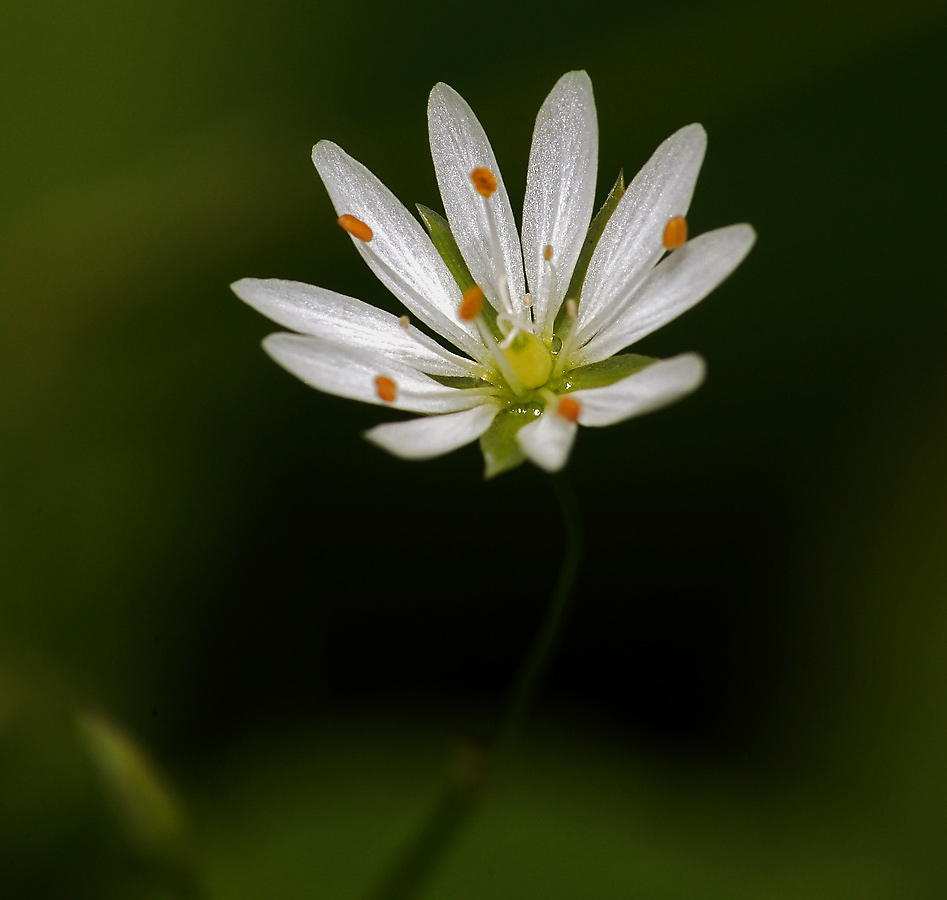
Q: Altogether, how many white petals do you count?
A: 10